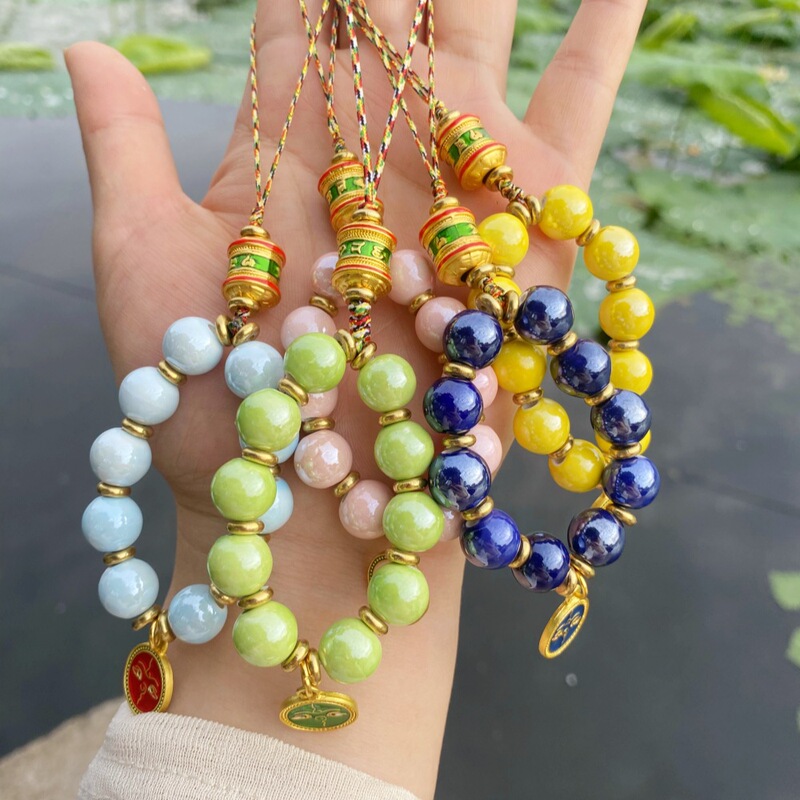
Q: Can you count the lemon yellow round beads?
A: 10